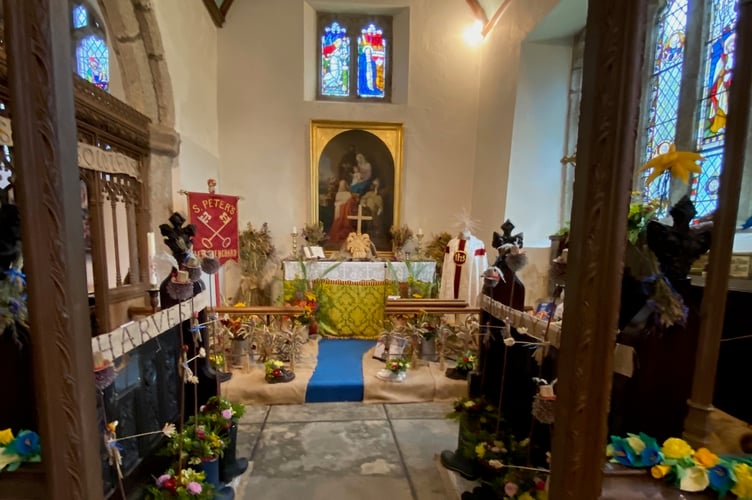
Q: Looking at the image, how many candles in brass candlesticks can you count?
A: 2